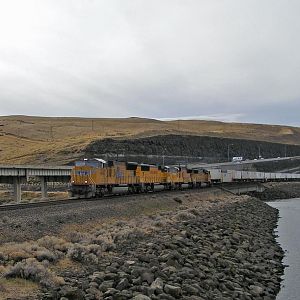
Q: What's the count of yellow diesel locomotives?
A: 4